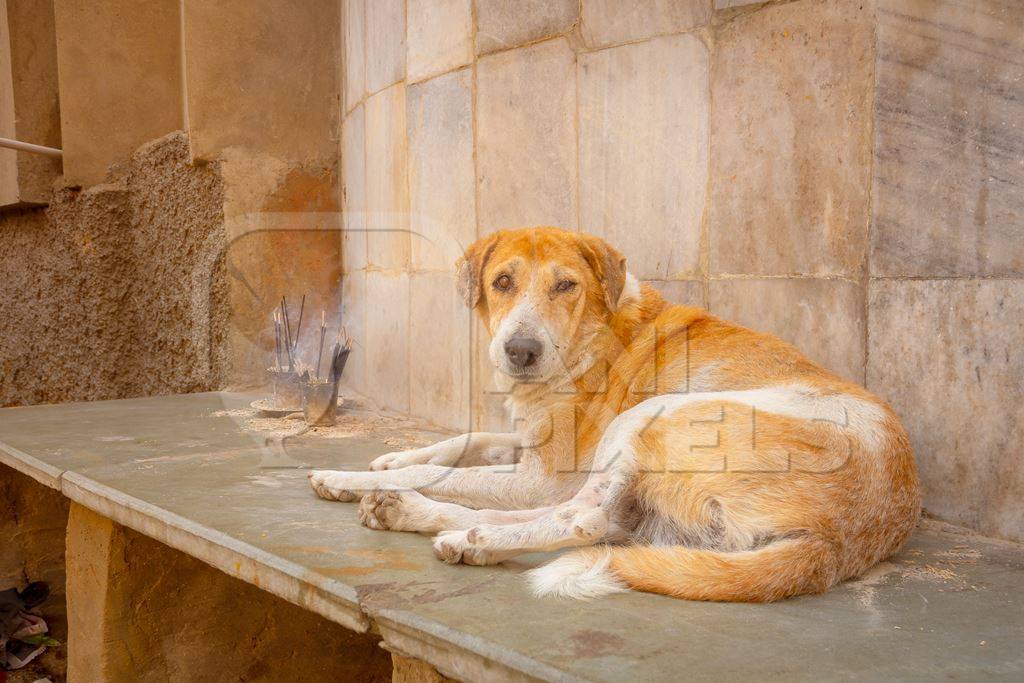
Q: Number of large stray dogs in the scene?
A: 1